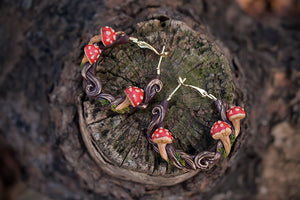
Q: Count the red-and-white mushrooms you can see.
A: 6